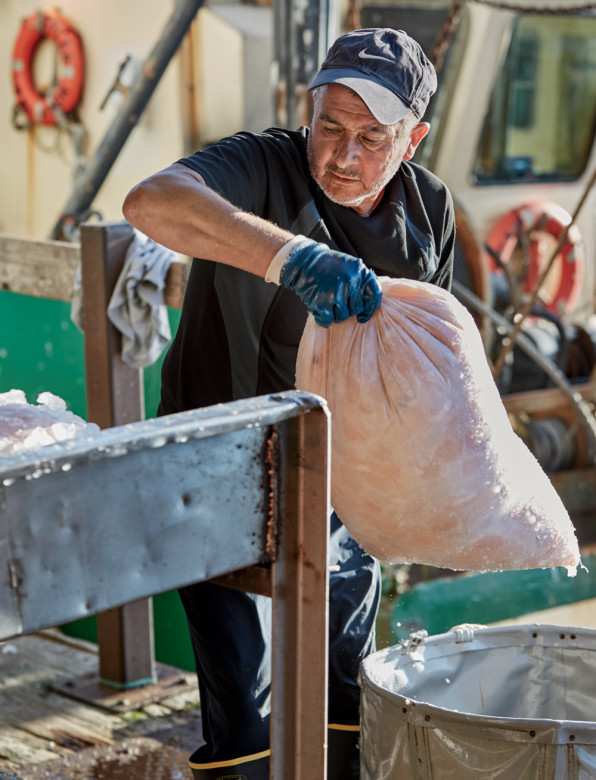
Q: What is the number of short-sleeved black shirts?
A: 1